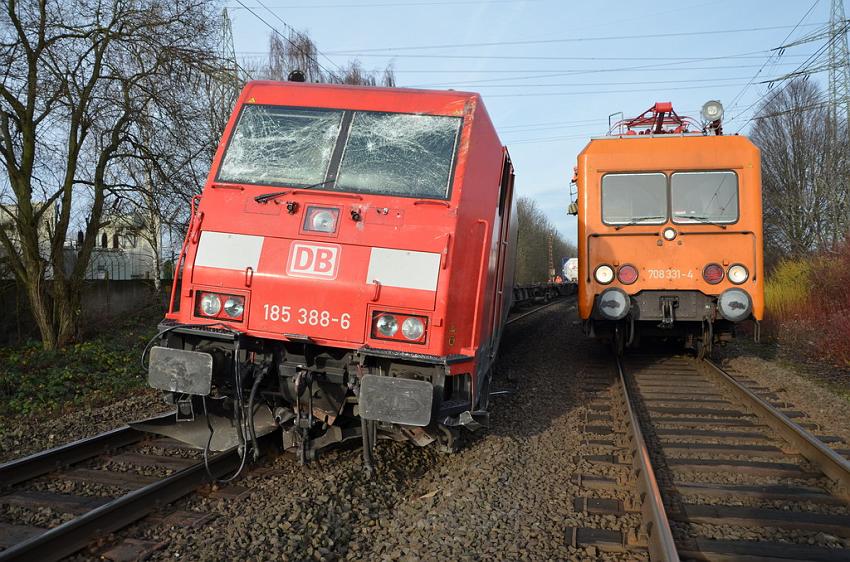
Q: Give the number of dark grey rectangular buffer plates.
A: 2